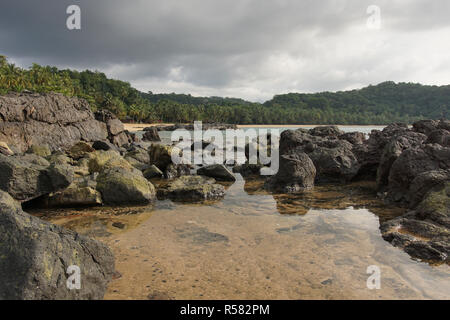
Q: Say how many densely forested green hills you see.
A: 2